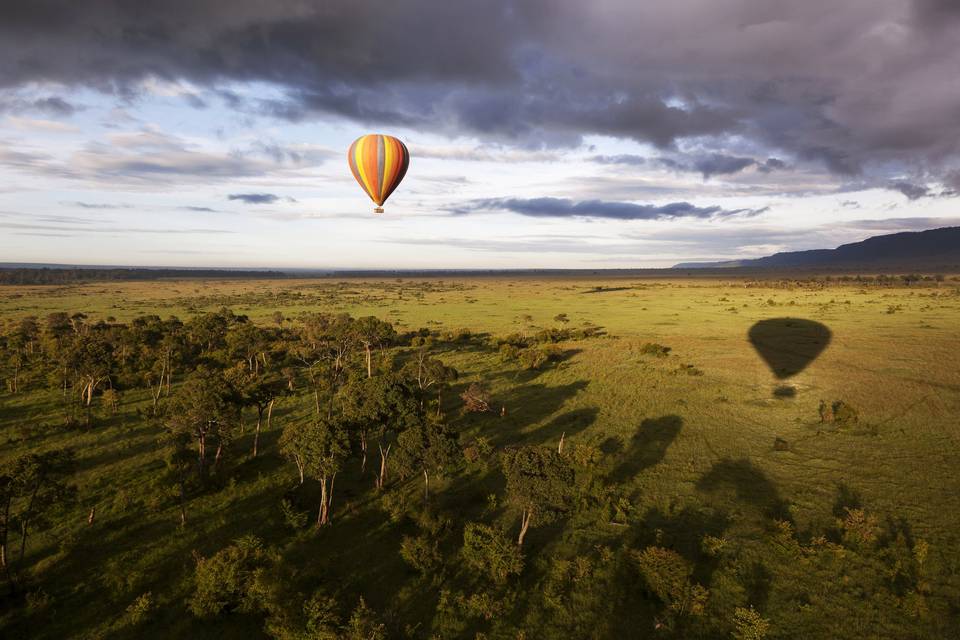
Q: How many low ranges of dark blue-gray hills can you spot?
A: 1